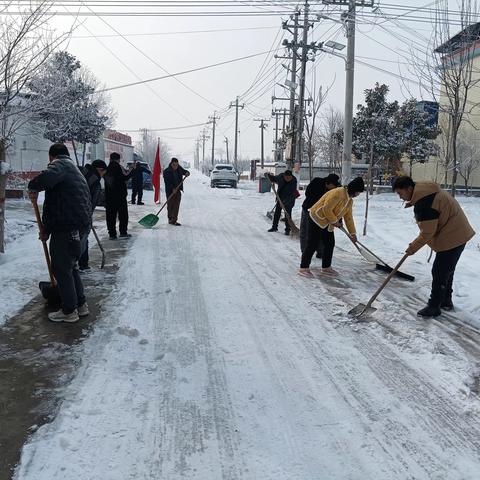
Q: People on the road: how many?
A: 9